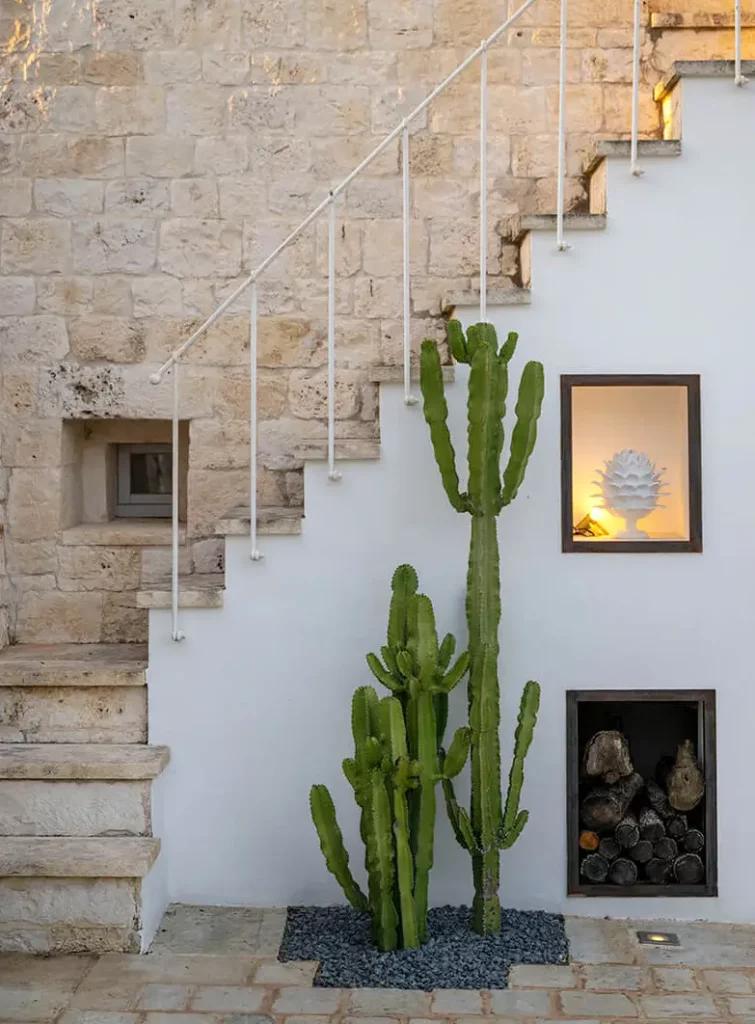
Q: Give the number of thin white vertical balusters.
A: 8